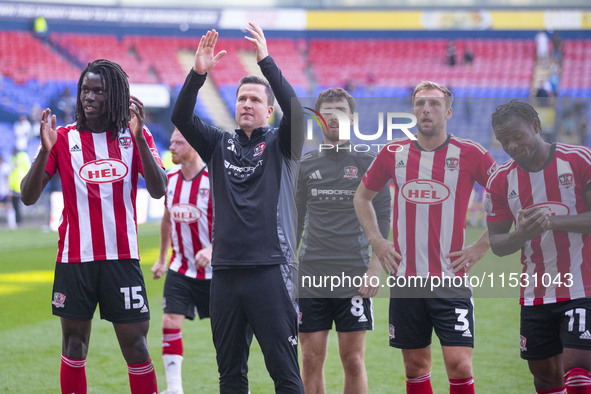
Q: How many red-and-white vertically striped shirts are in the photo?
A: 4